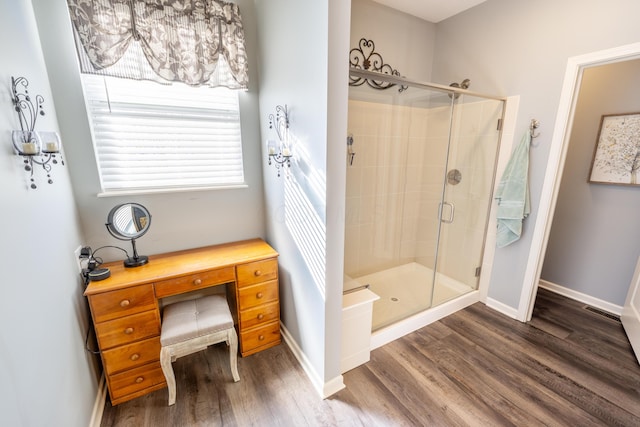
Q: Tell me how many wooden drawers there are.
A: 9